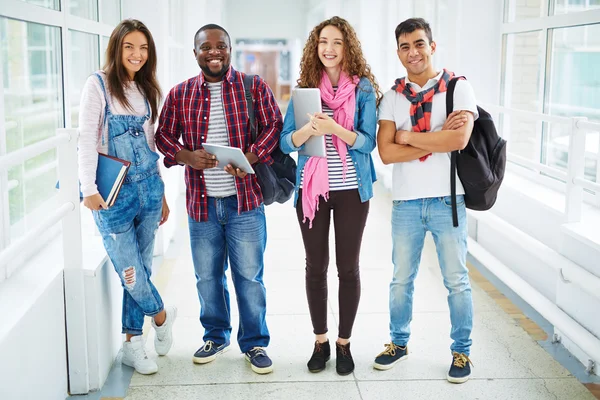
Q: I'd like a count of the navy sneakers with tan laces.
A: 2